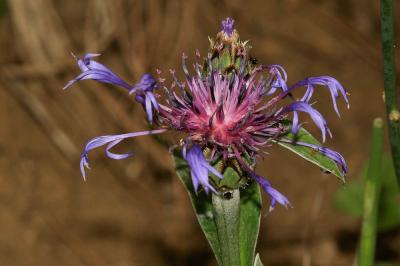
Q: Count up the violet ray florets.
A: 9